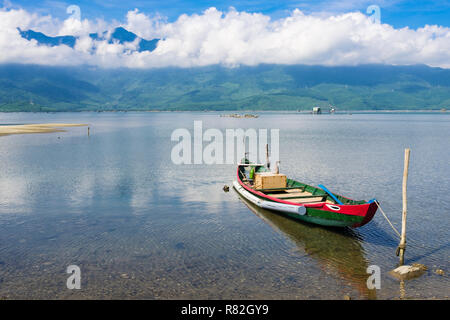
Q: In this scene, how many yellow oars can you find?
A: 0